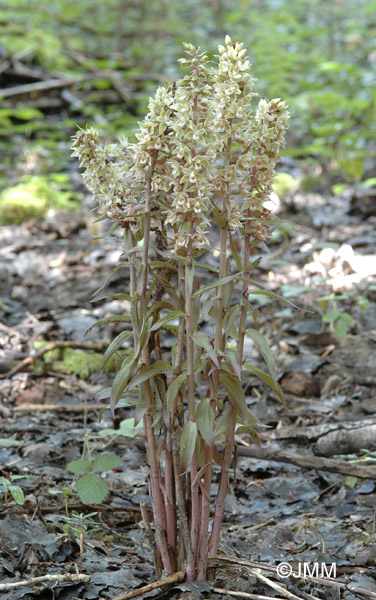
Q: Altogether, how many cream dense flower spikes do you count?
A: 5